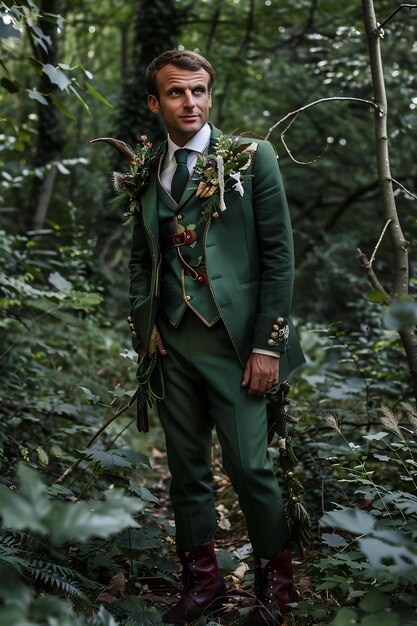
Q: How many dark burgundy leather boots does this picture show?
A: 2